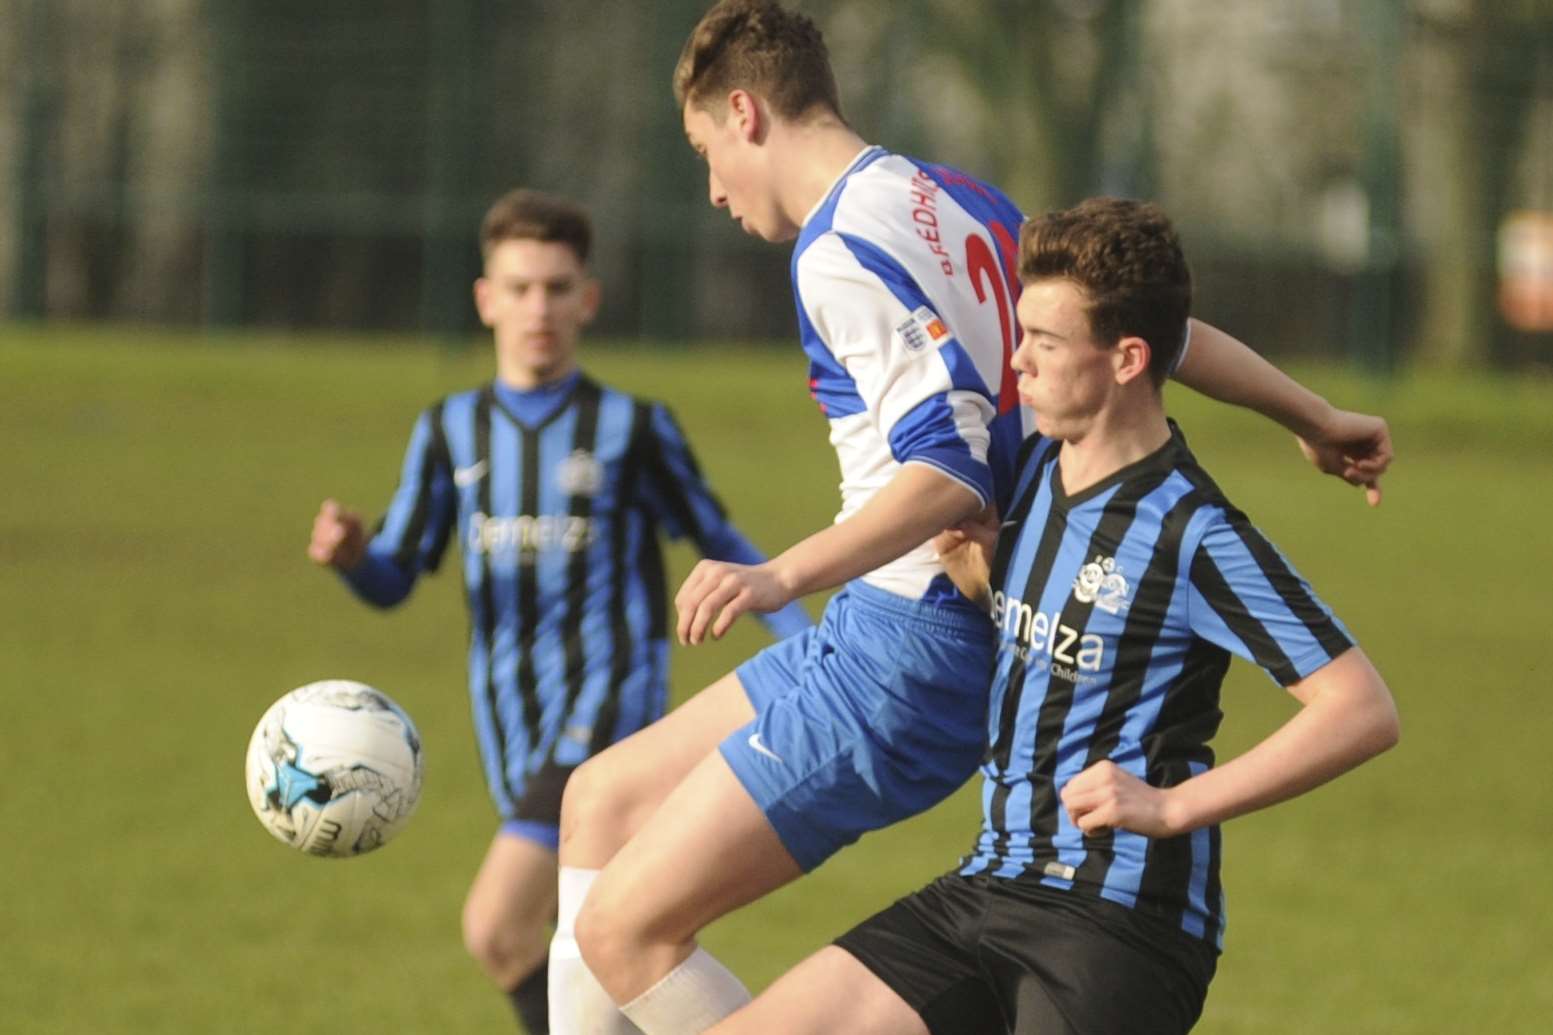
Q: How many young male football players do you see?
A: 3